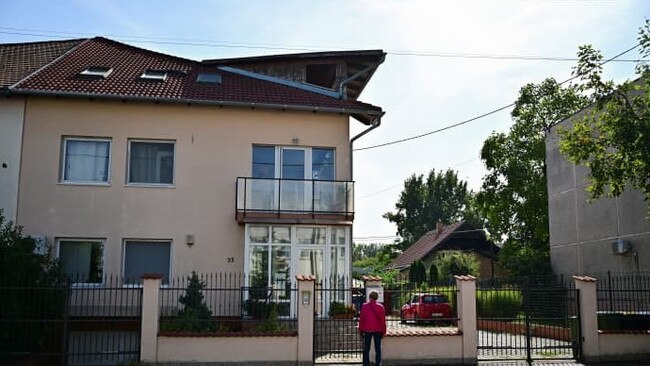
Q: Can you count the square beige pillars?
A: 5